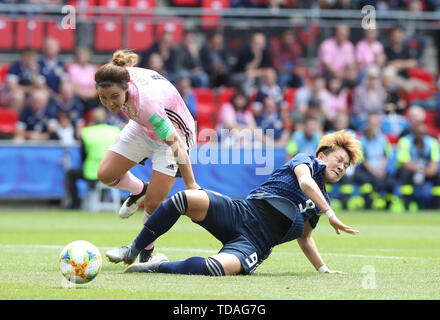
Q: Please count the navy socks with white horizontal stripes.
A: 2